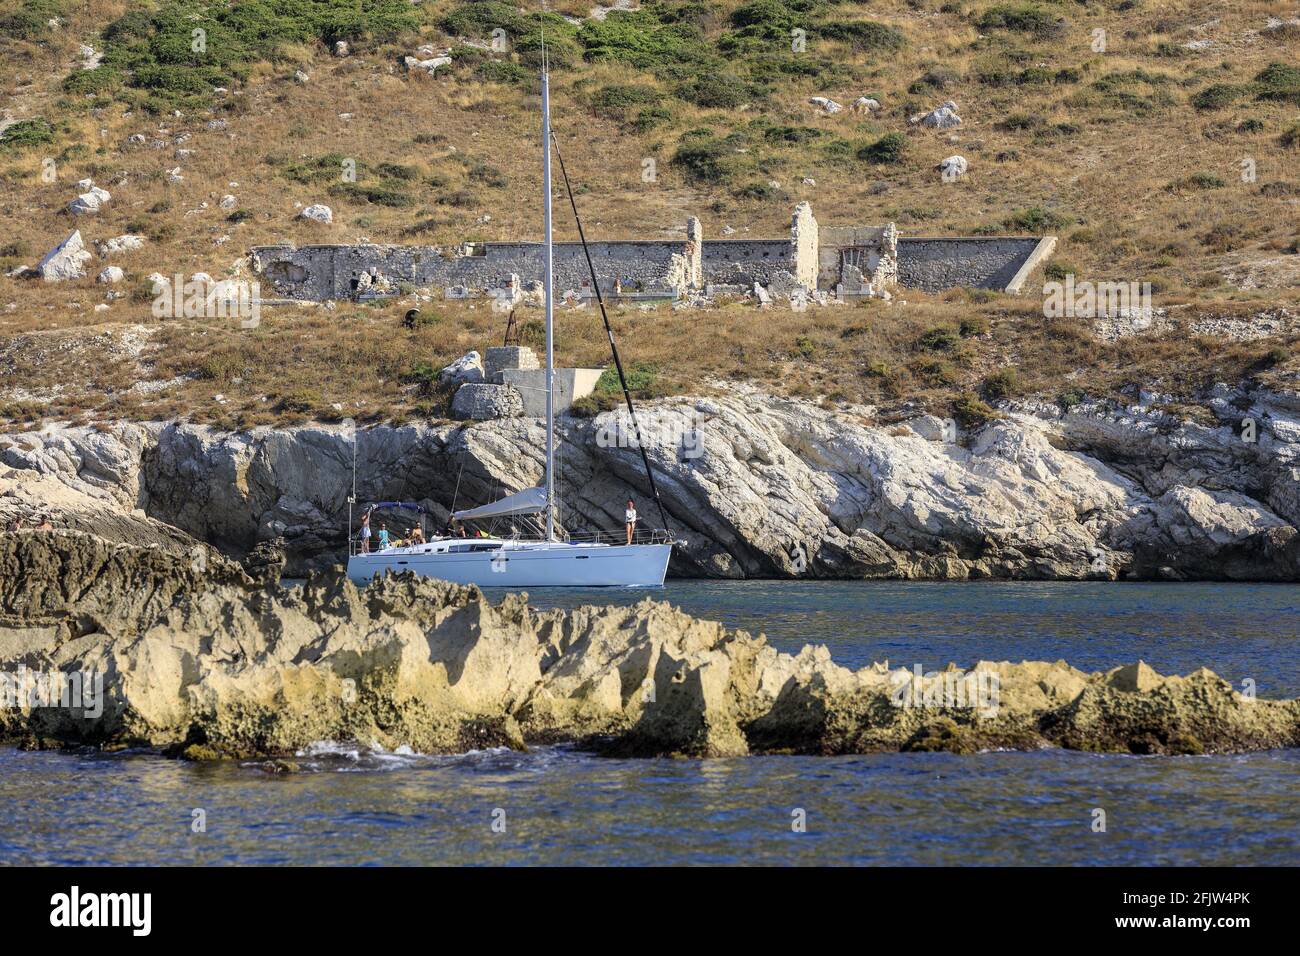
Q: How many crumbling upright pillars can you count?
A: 3